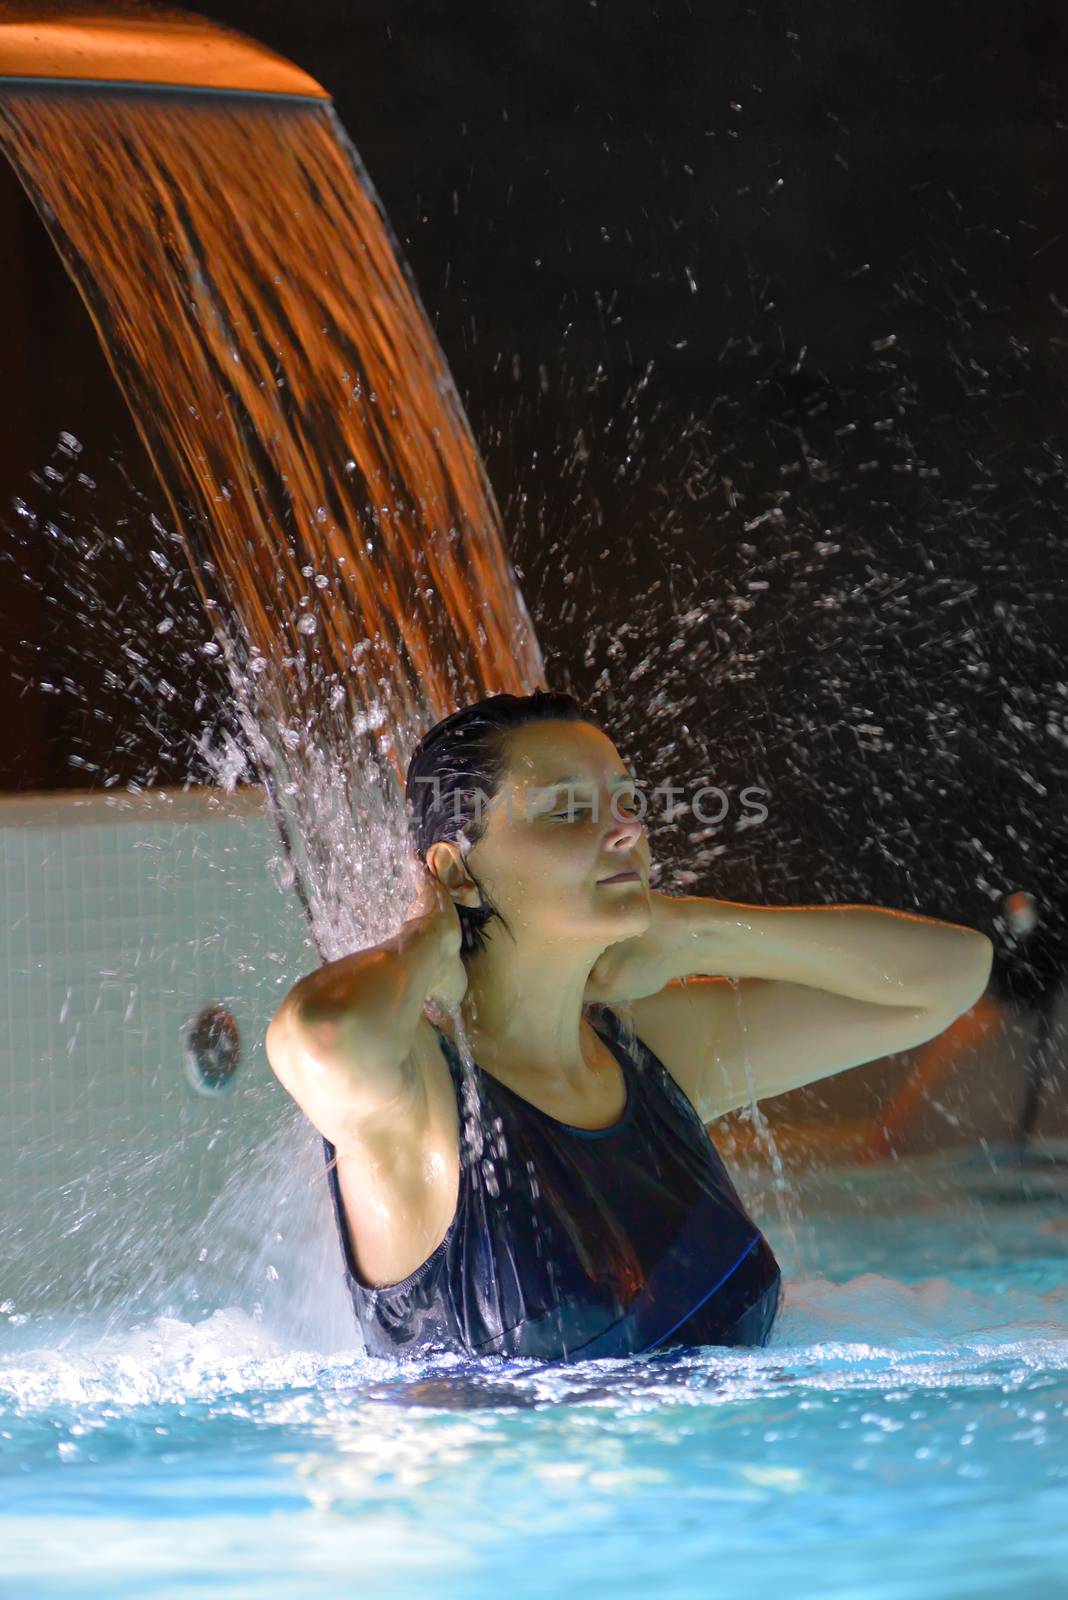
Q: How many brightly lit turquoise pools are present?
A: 1